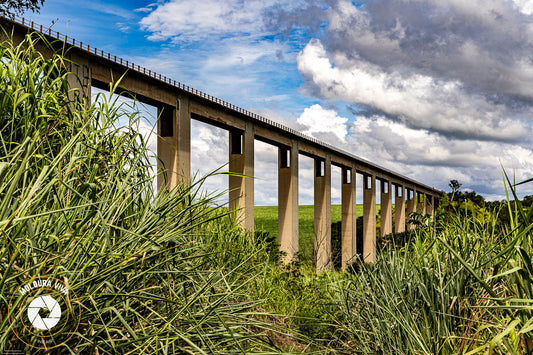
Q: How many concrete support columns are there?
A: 12